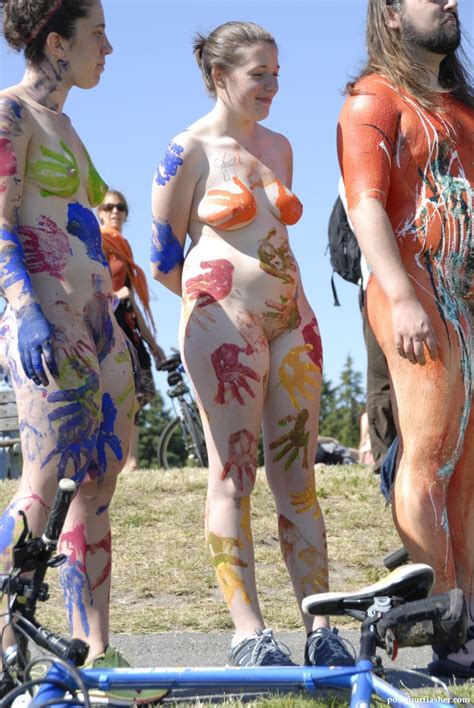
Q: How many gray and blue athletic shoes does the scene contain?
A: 2